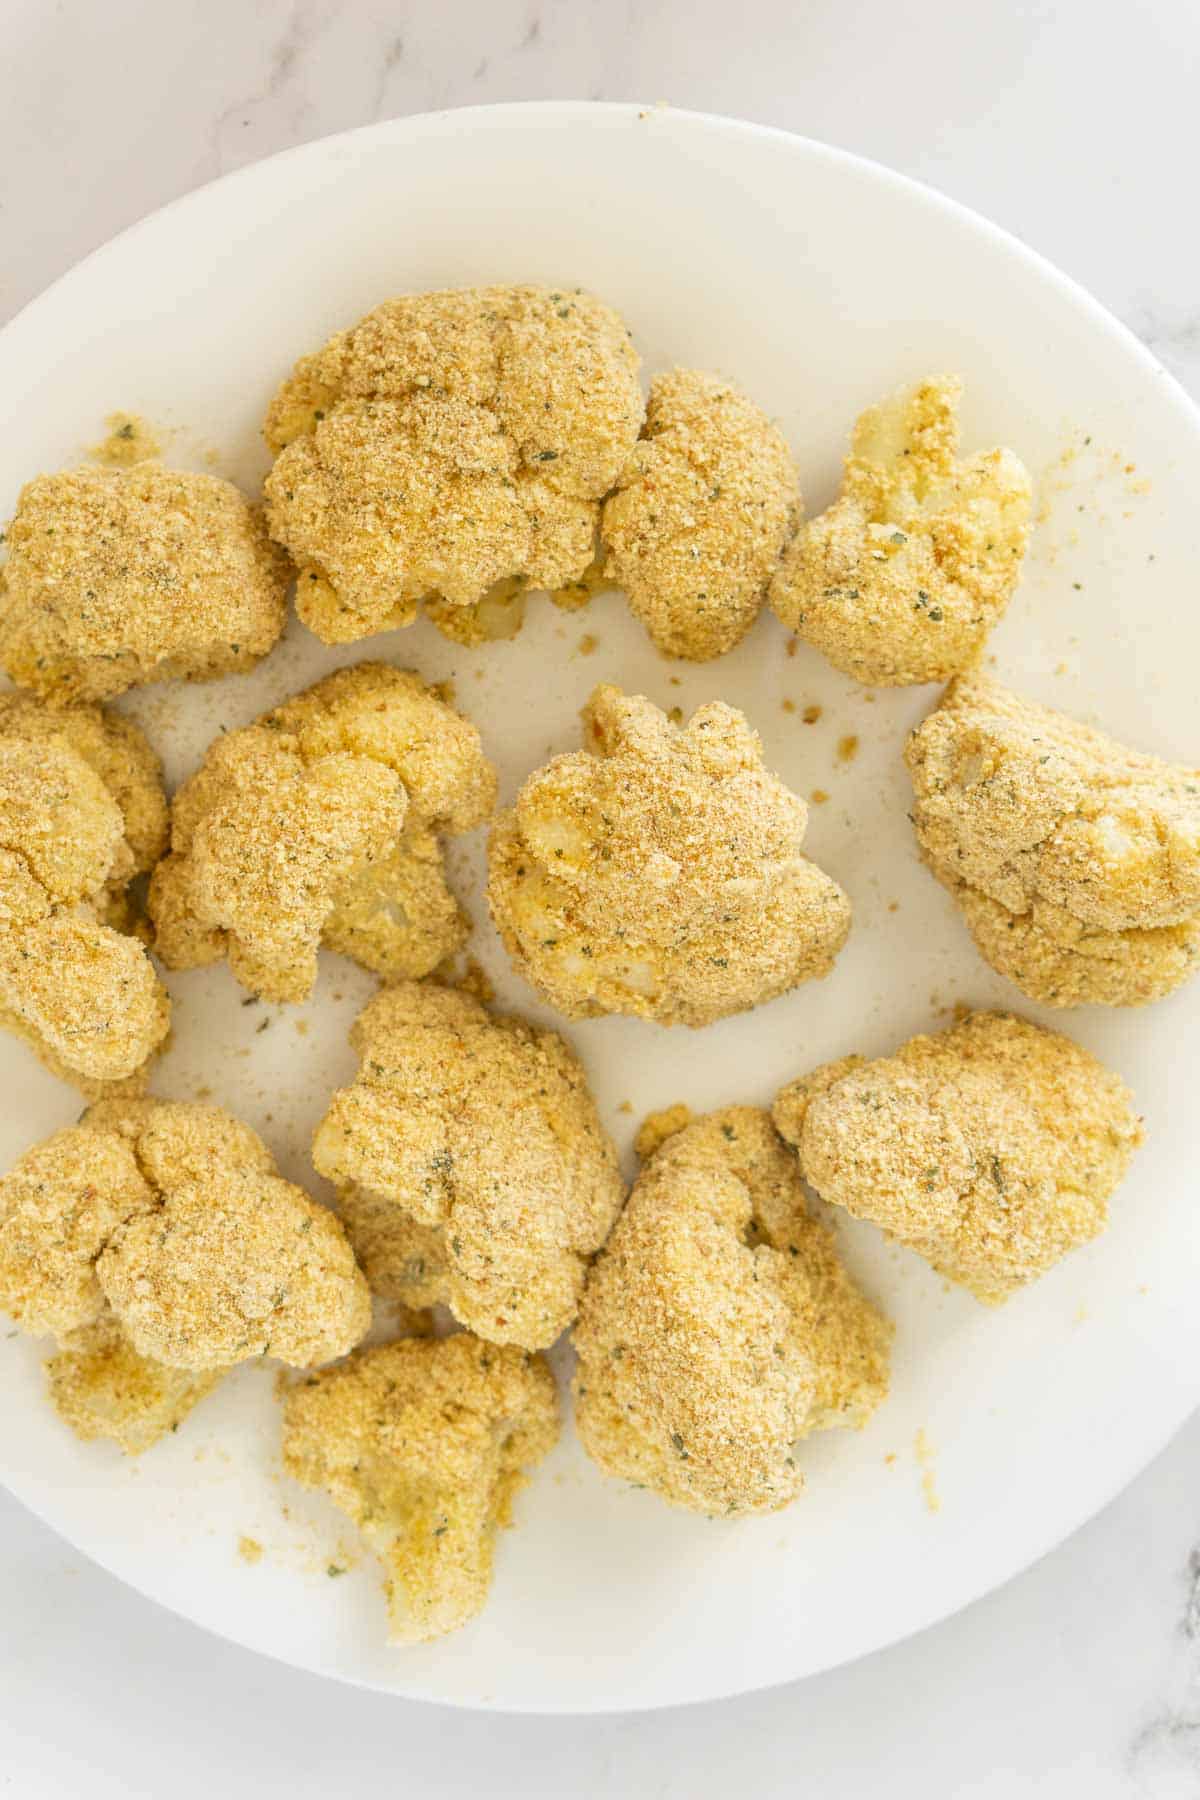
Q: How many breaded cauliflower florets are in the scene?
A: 13